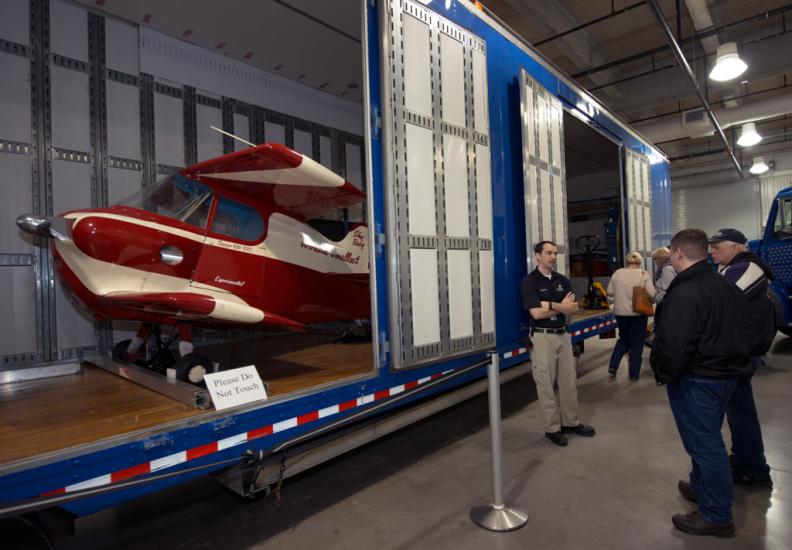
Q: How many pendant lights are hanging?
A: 3